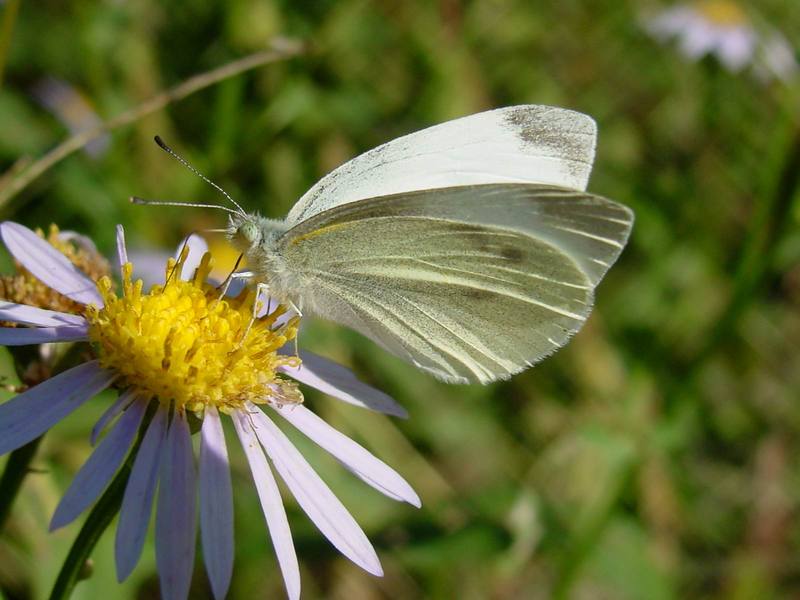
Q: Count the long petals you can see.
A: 12